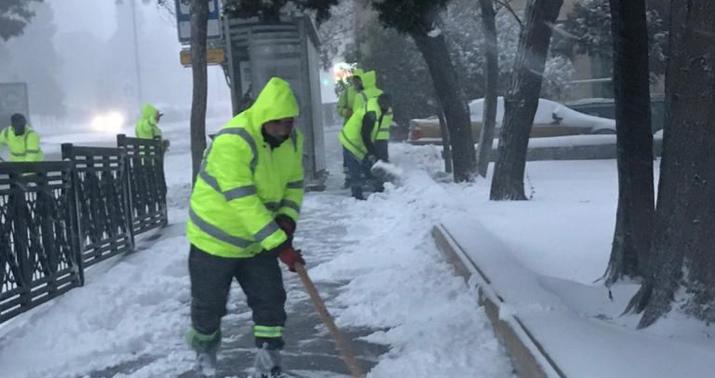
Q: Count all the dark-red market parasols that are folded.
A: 0